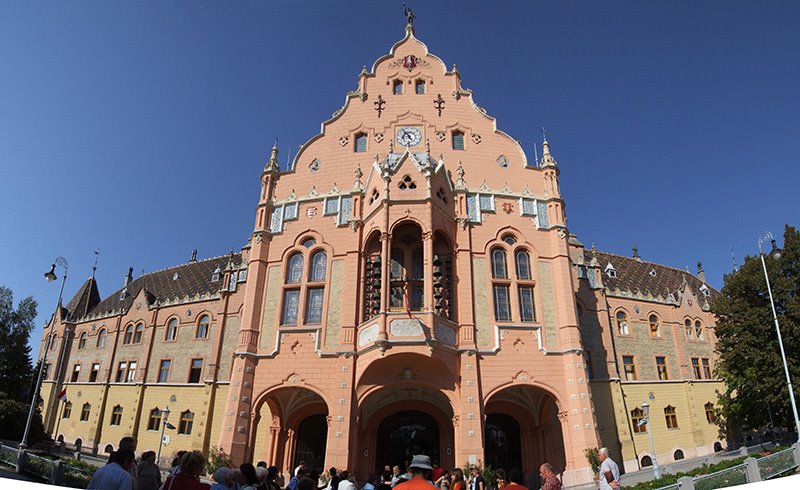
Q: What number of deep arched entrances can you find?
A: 3